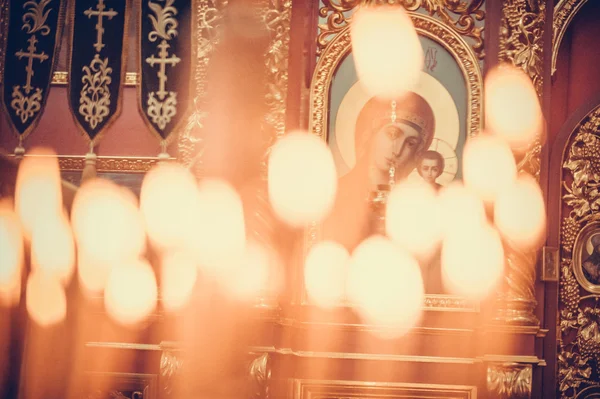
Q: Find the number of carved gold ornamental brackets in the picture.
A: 3